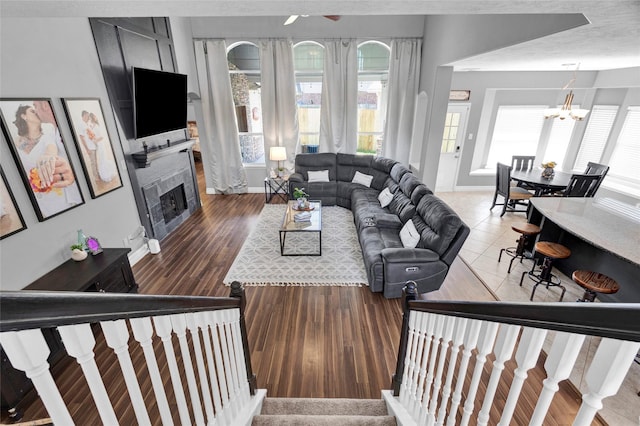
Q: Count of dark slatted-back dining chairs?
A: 4